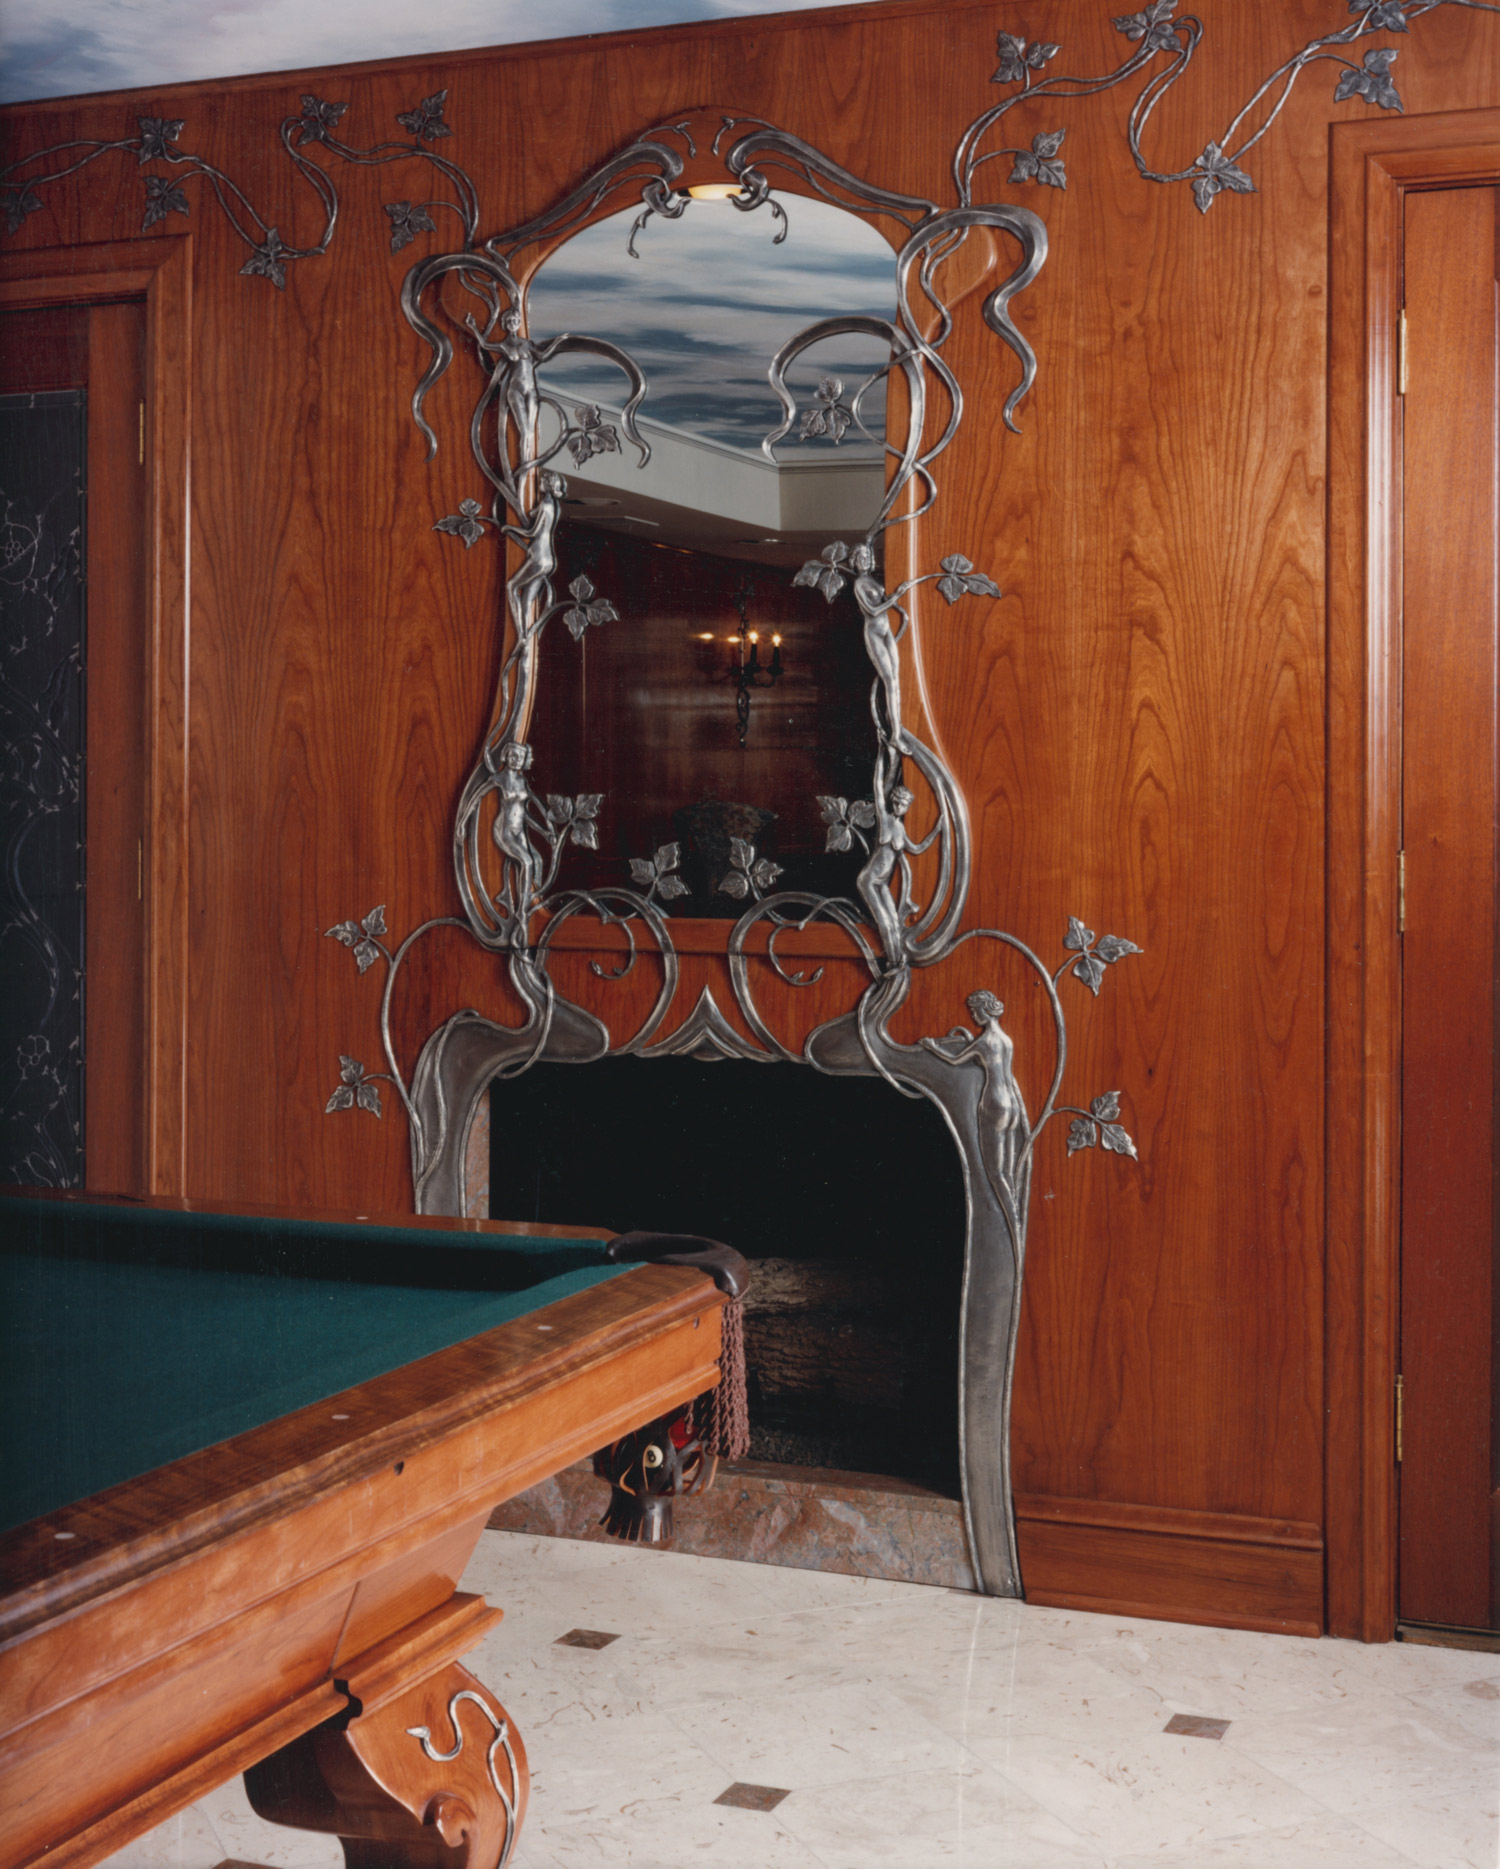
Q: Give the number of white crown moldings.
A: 1